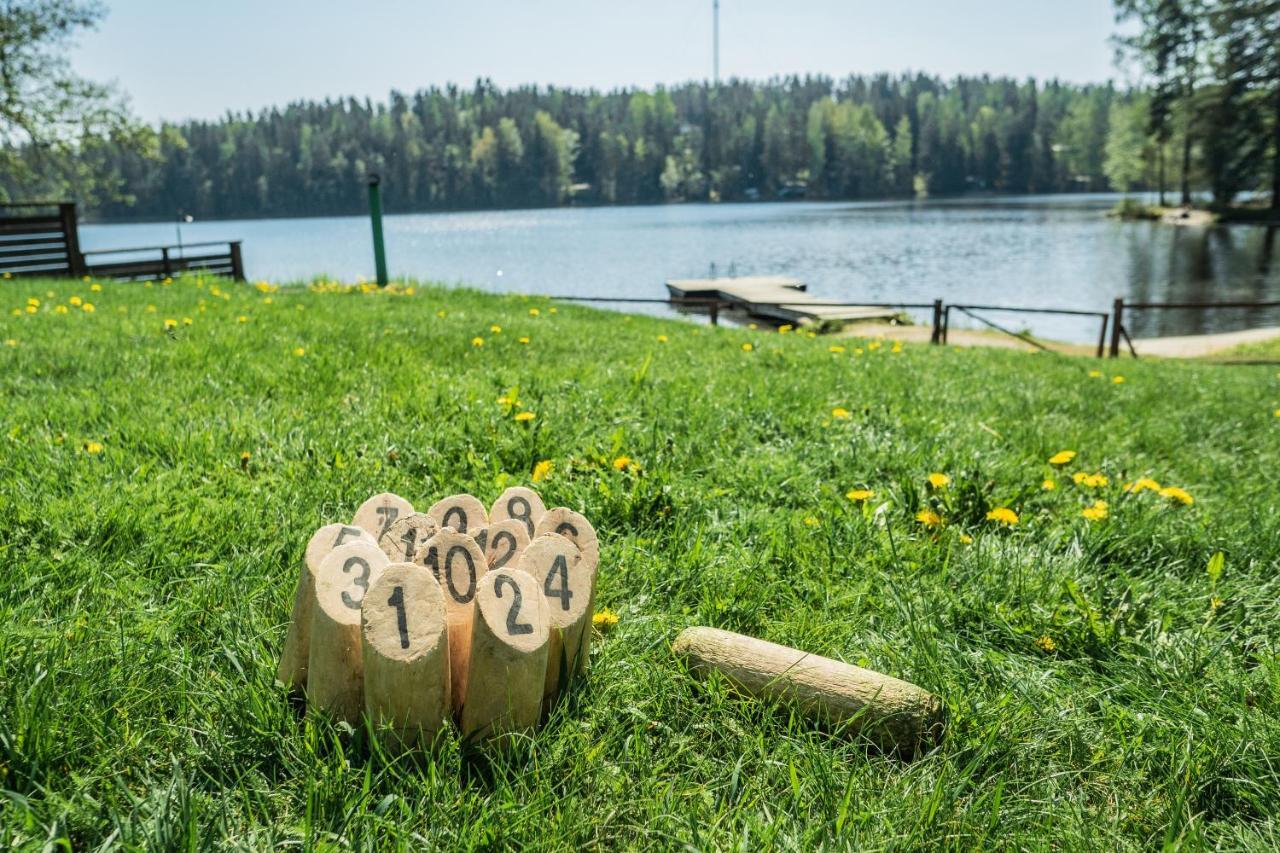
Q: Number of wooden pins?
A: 12